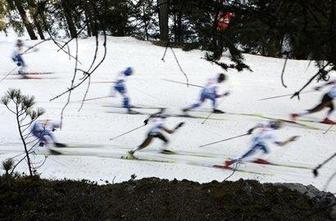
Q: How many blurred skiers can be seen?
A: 7